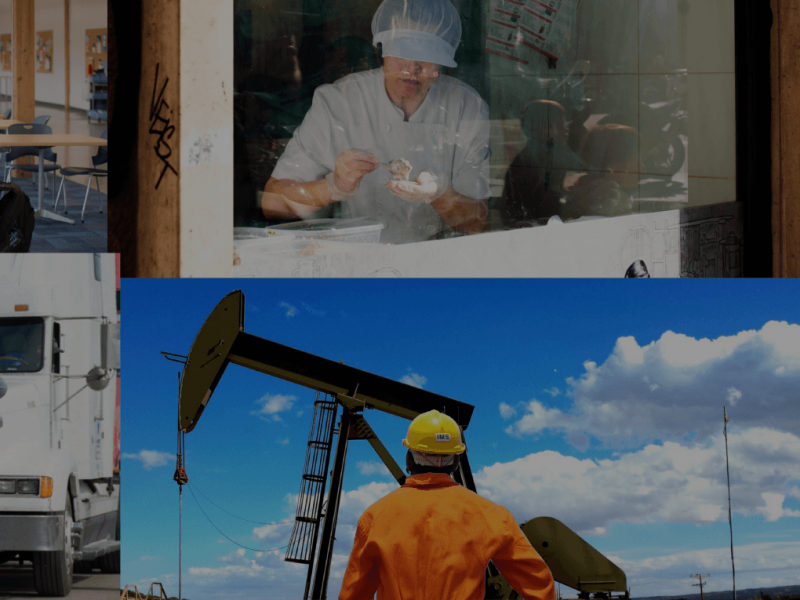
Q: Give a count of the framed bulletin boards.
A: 3